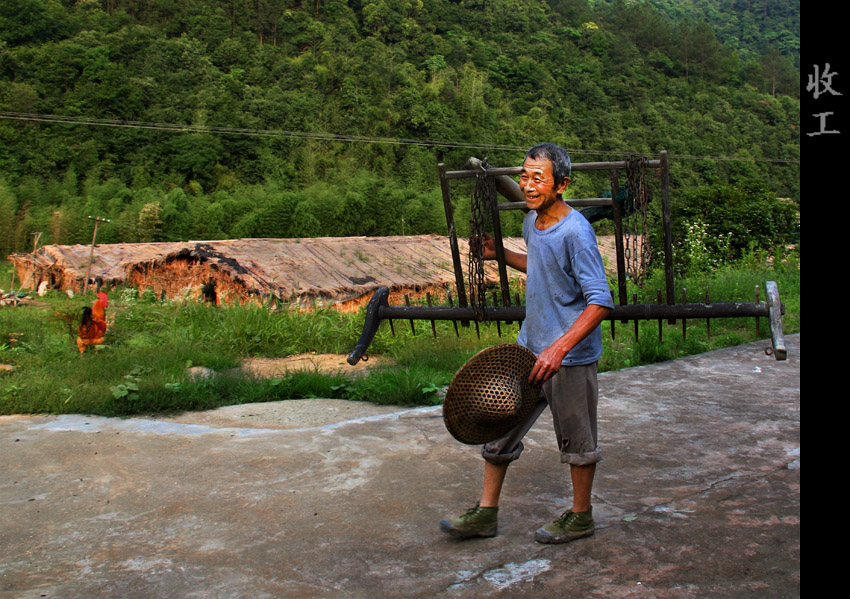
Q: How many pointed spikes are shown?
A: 13